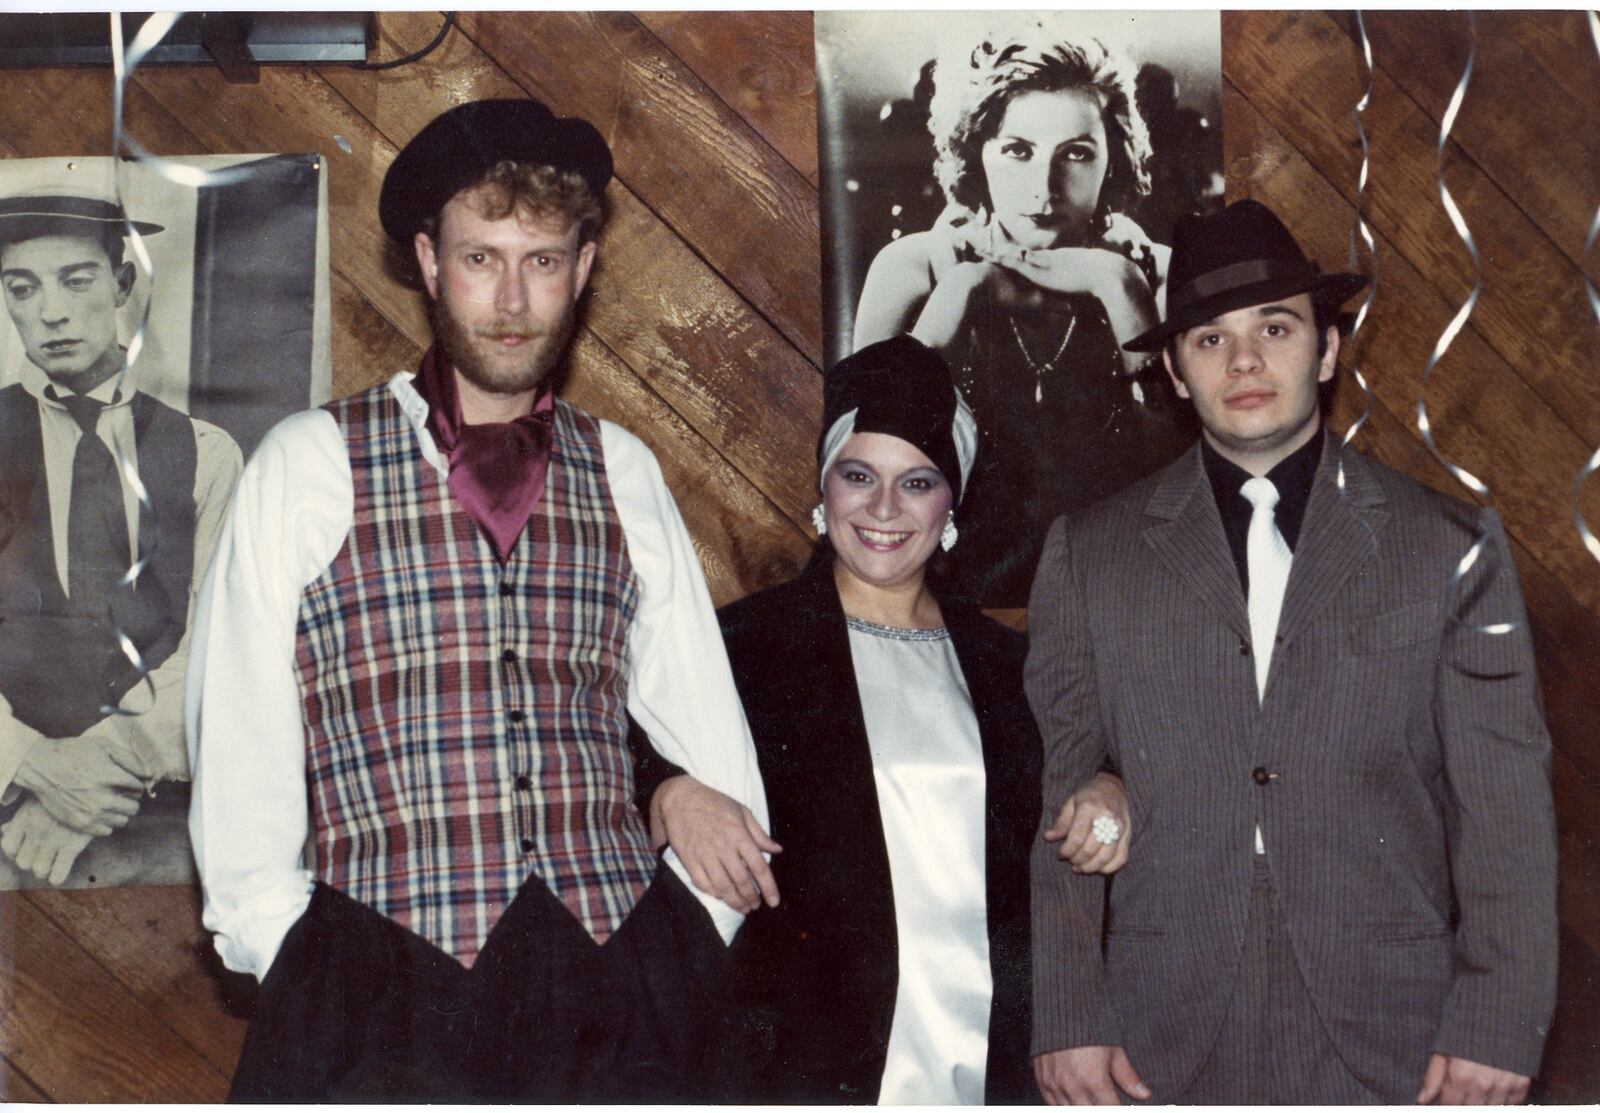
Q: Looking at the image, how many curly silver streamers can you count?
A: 5